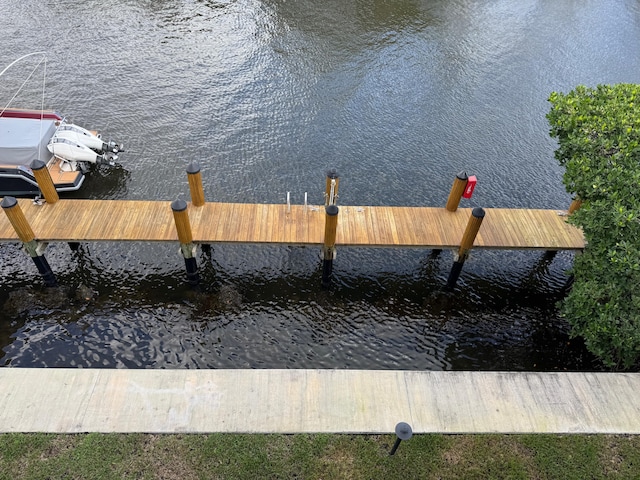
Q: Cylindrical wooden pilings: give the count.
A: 9